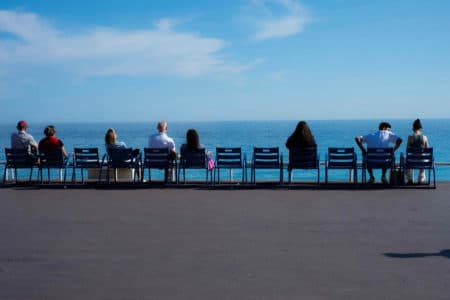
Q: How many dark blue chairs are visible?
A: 12